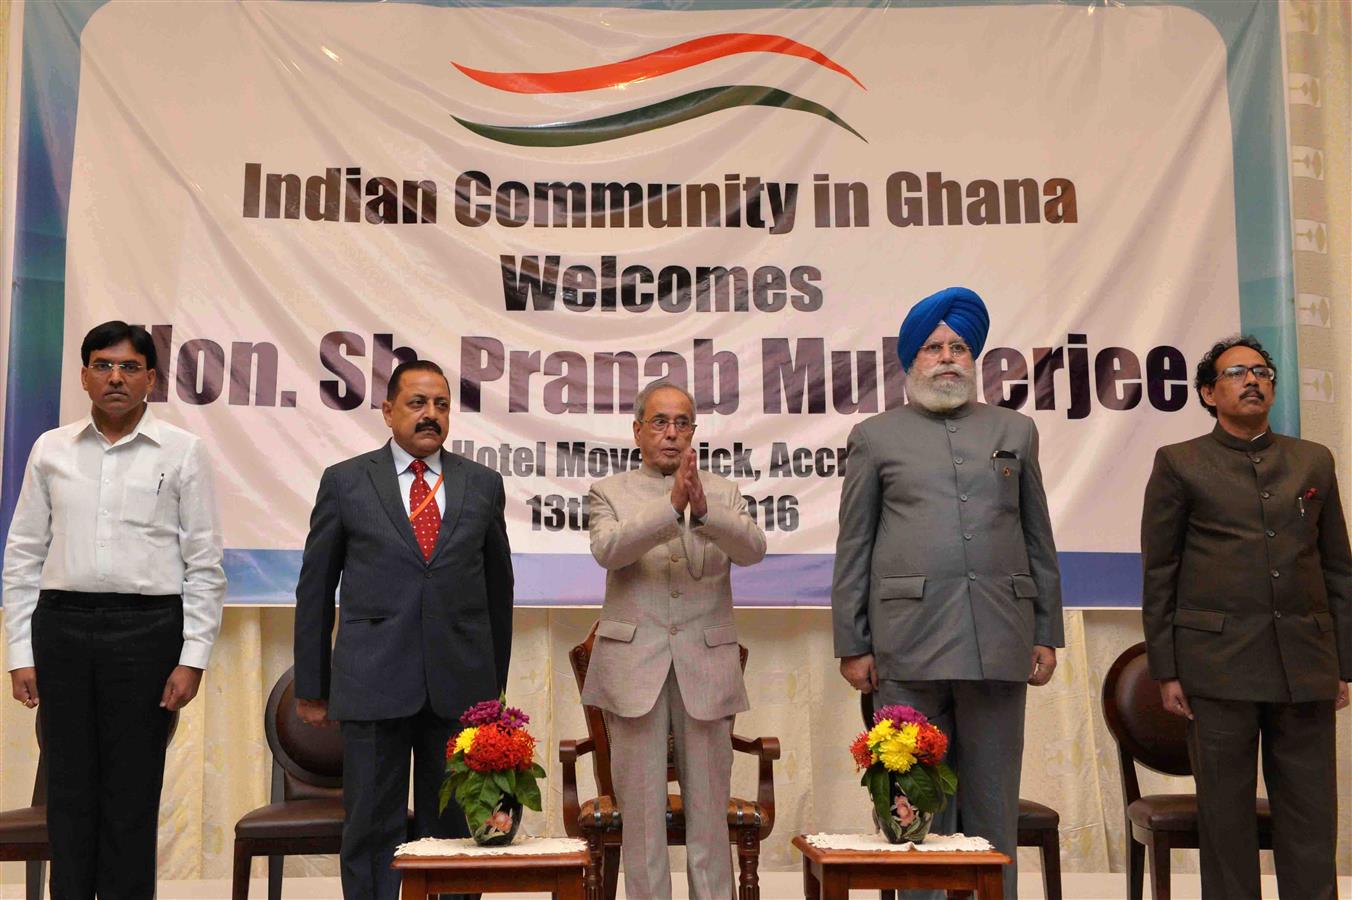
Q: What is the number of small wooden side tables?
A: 2